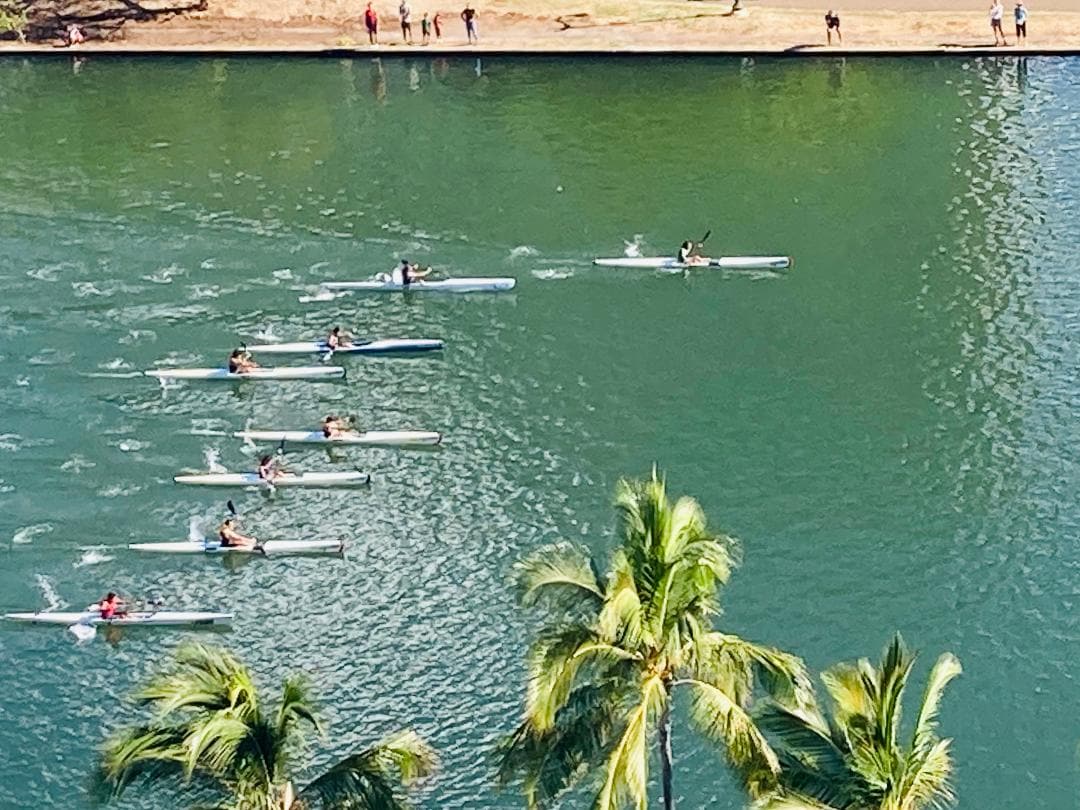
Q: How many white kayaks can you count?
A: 8